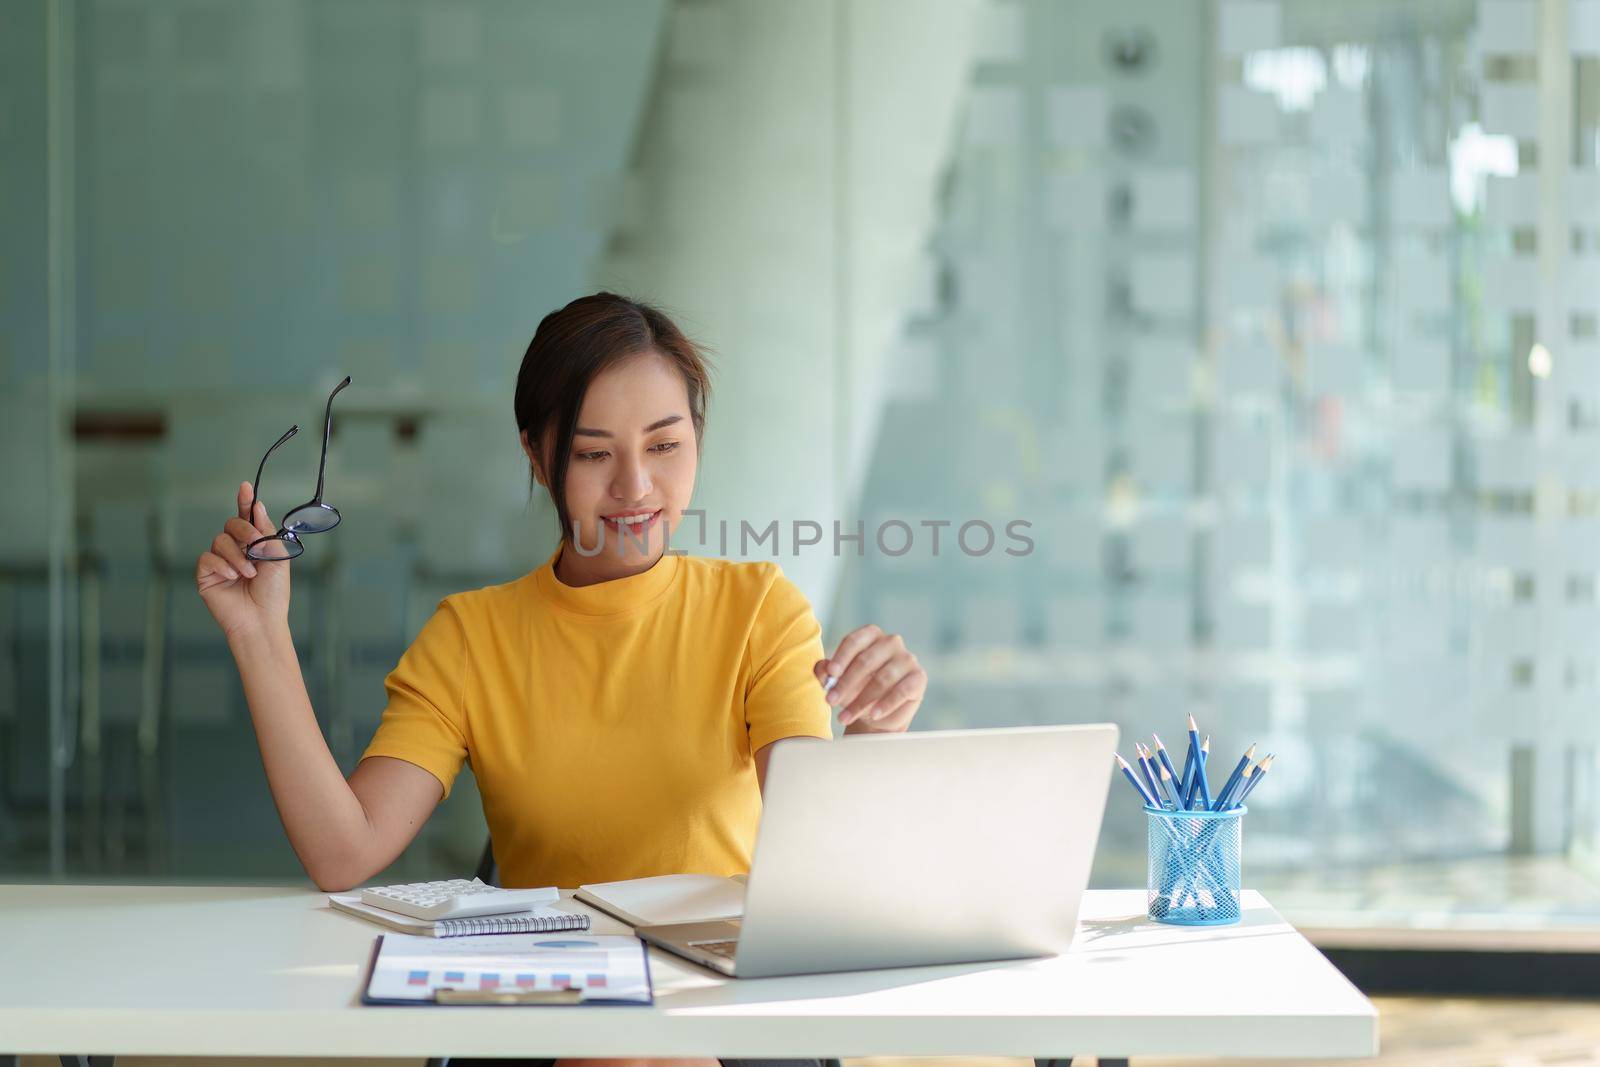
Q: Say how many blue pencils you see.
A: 12